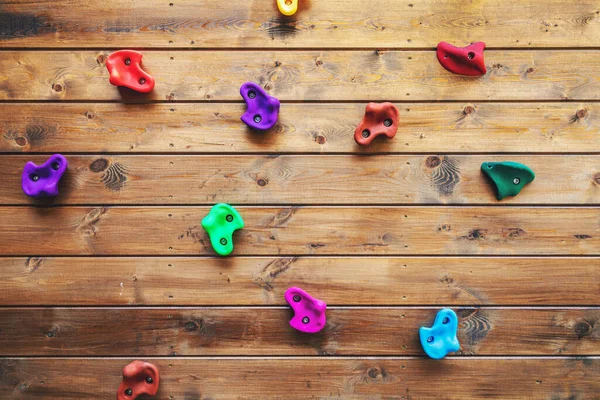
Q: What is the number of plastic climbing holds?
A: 11